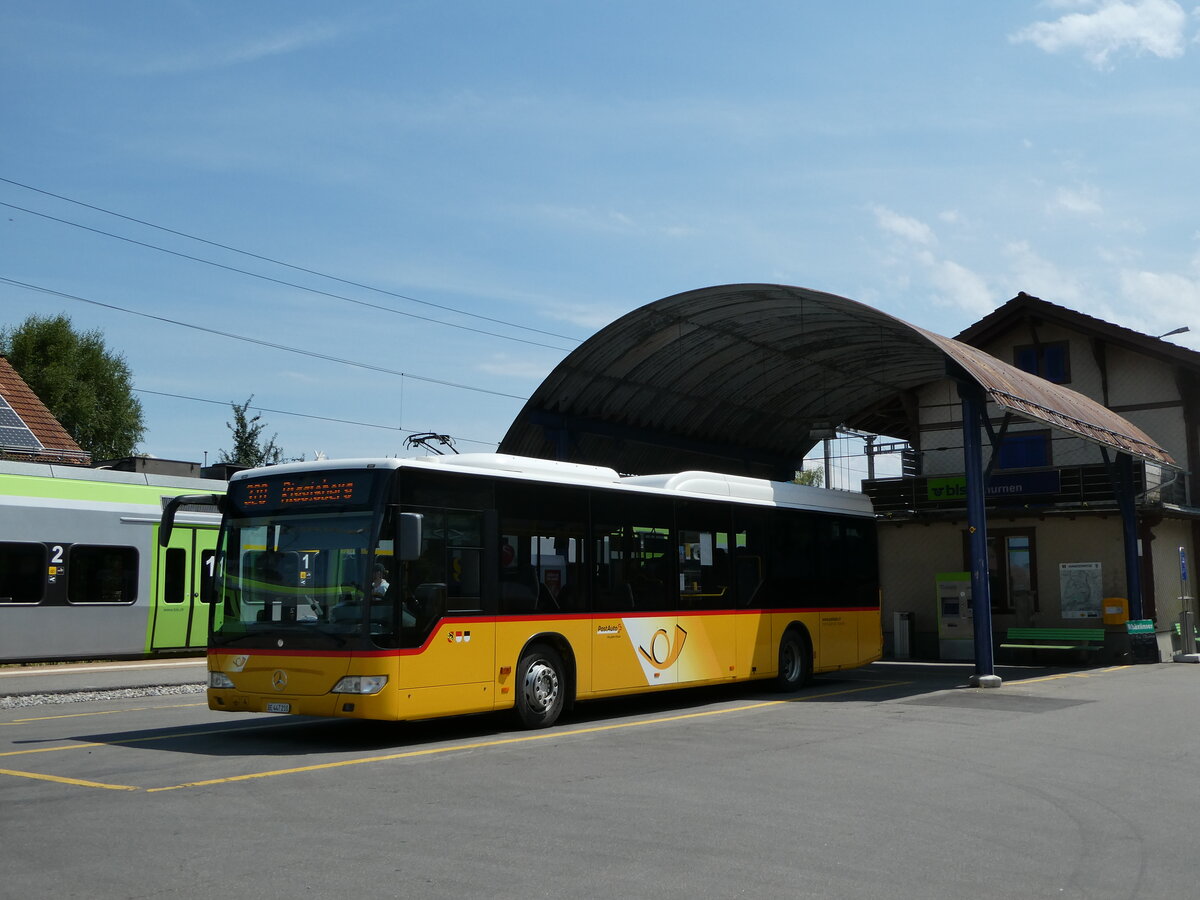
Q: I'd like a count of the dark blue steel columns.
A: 2